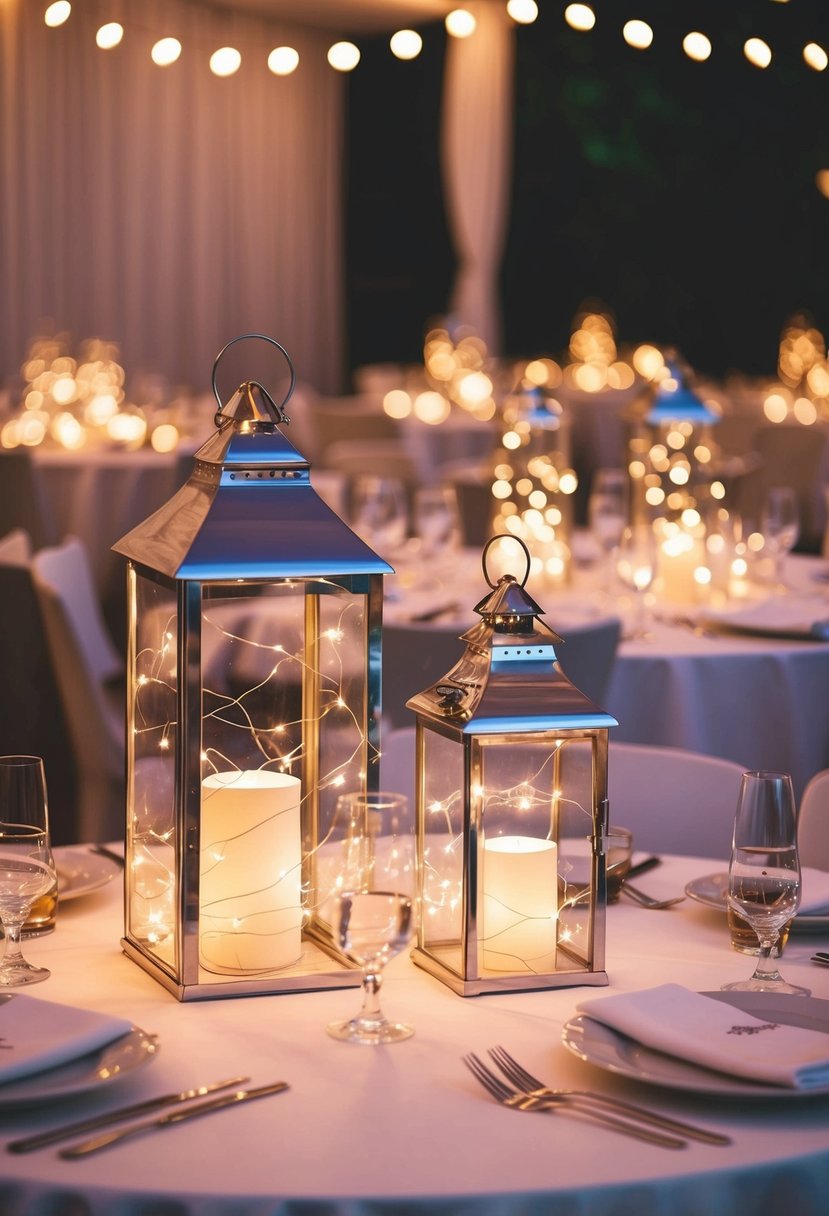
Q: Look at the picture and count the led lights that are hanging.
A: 14